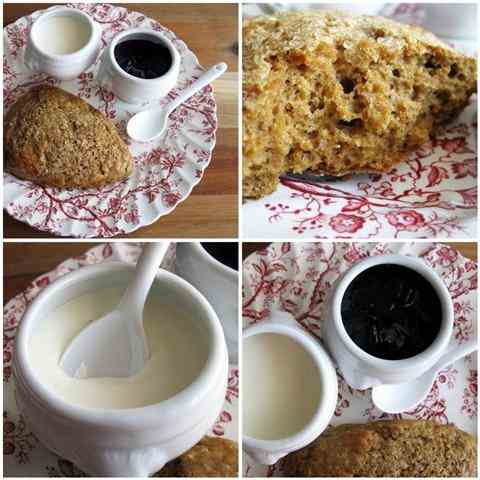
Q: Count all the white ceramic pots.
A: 6